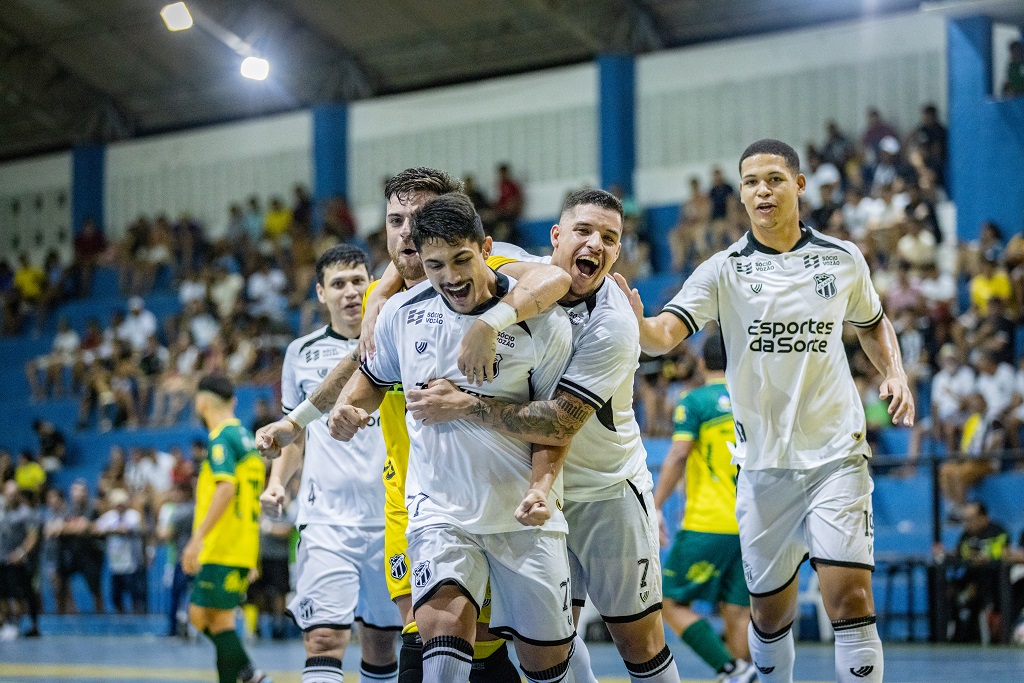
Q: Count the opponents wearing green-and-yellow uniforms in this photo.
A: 2